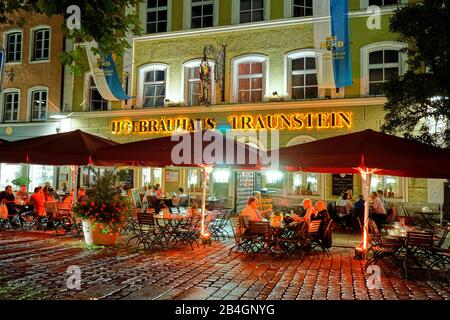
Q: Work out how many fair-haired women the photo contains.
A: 2